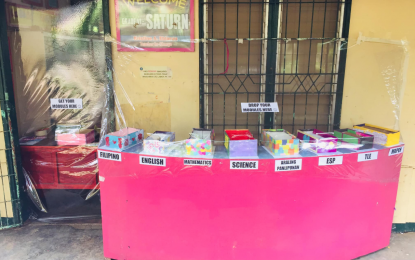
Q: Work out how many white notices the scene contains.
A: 10